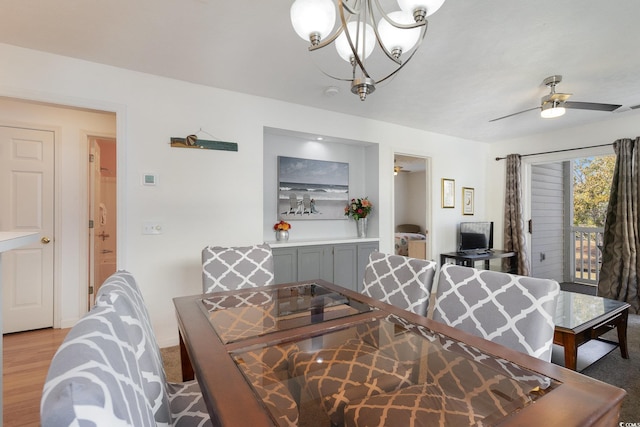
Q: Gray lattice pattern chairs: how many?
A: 5